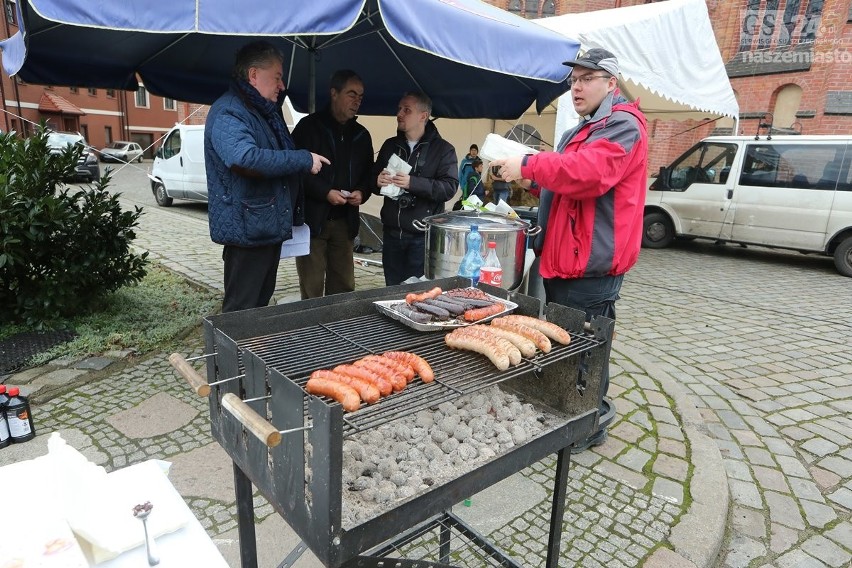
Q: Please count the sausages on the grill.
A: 11